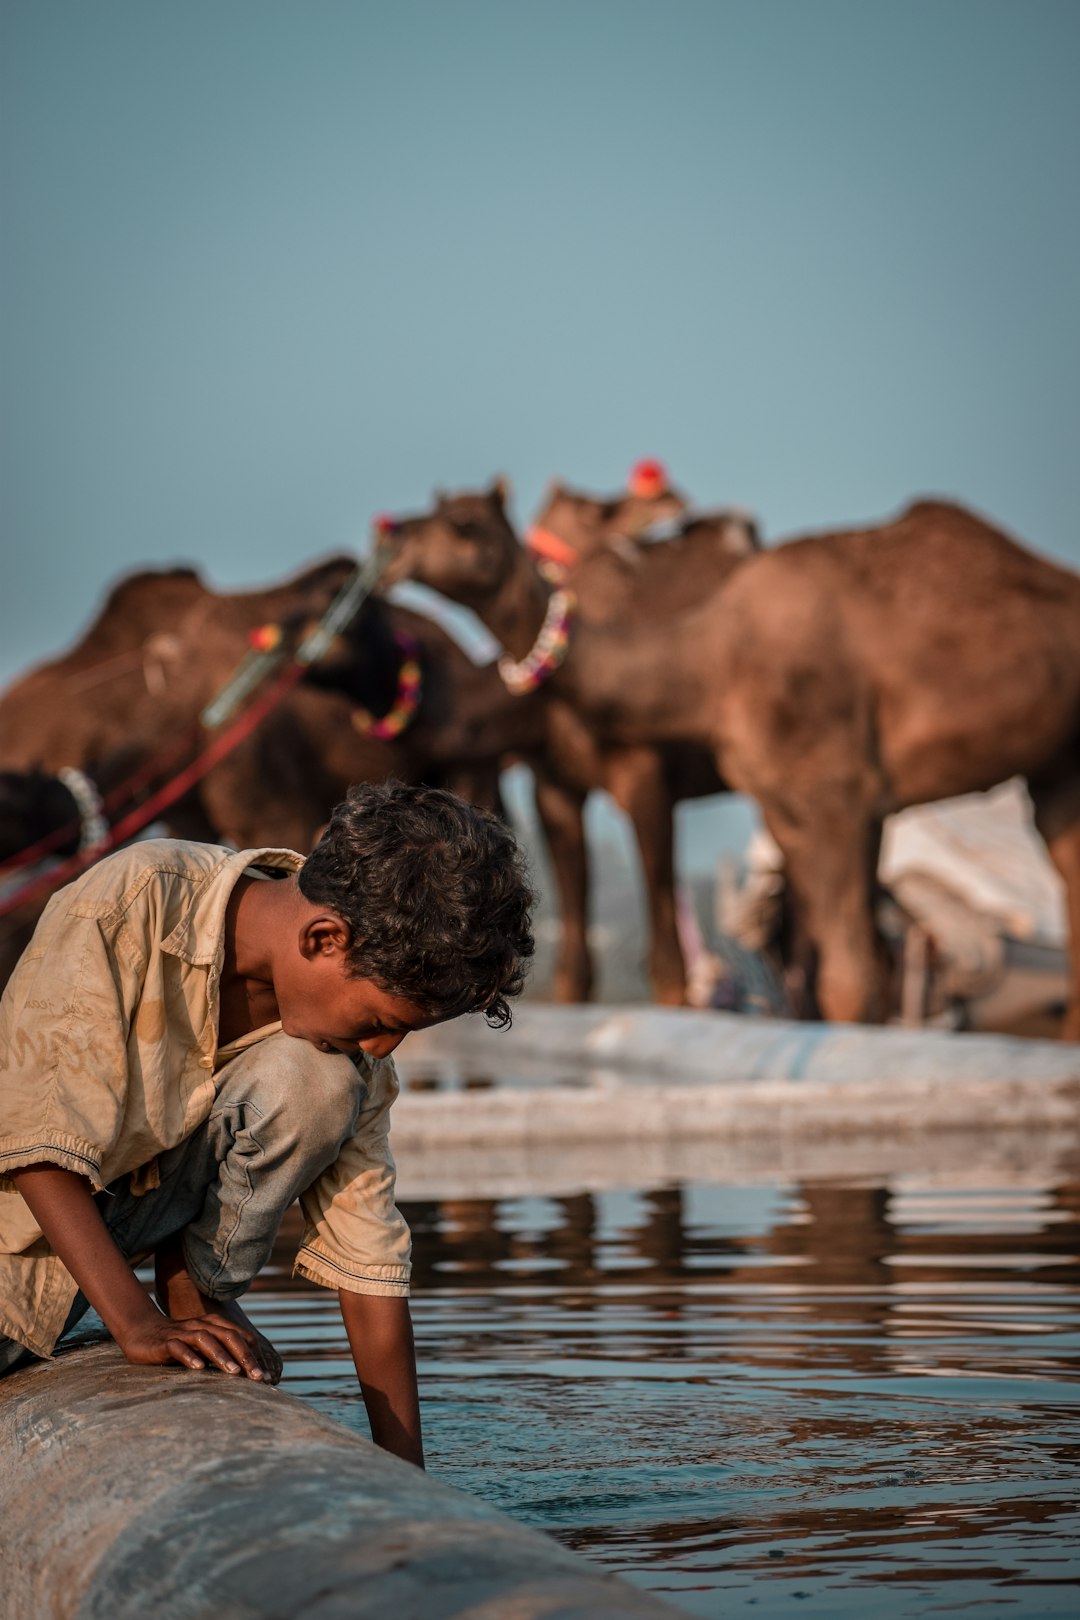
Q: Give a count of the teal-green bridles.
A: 2